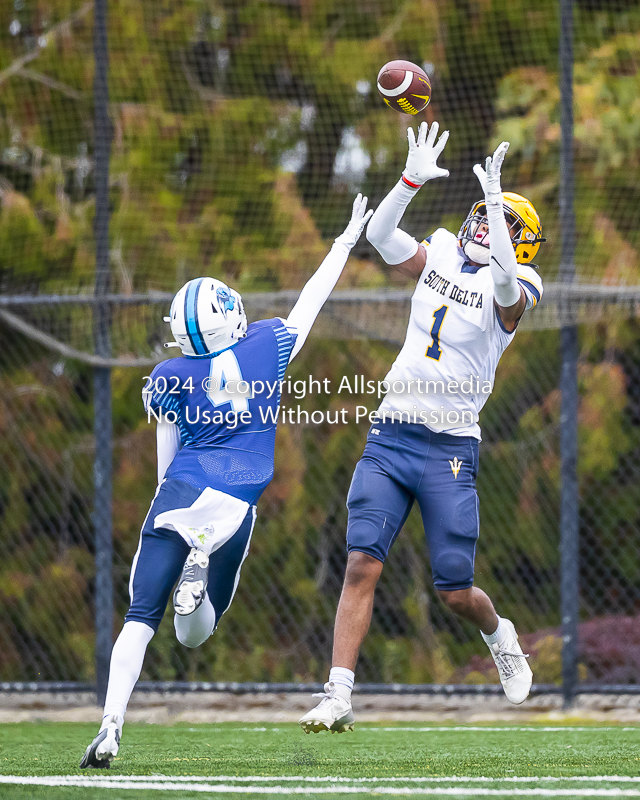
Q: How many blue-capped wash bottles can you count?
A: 0